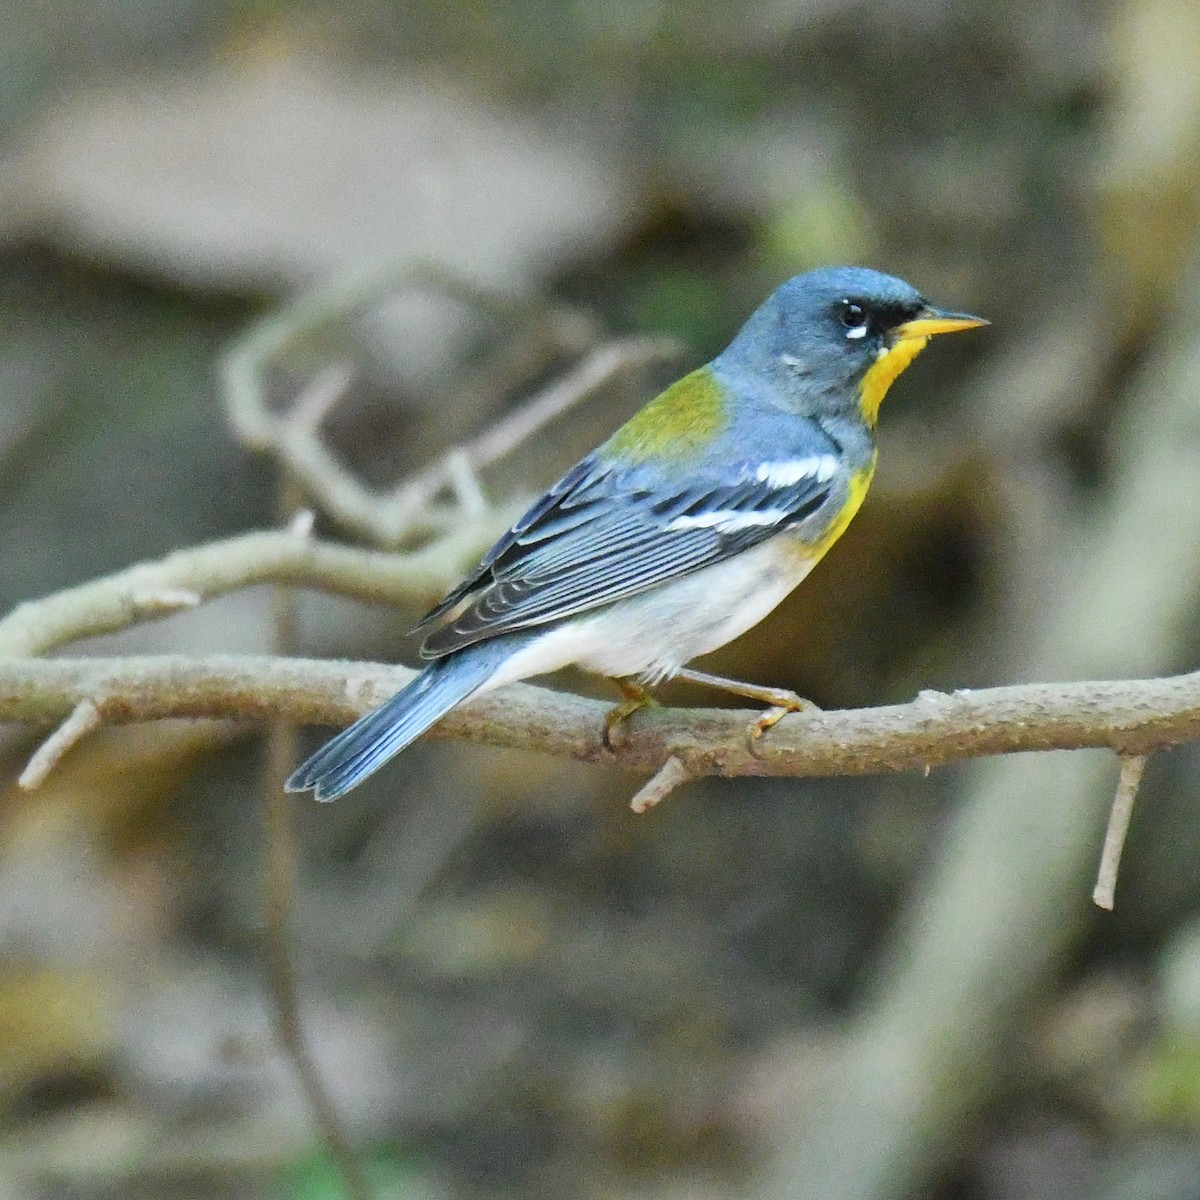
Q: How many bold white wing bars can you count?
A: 2